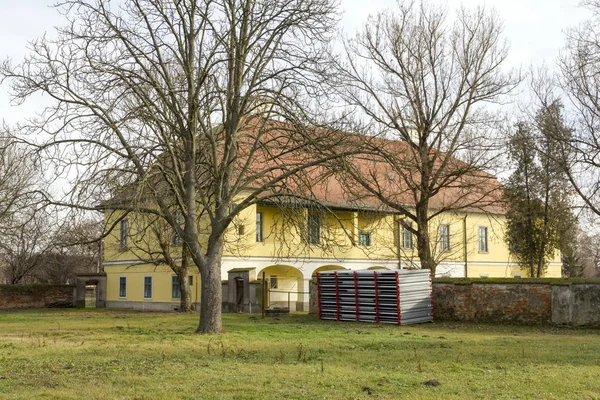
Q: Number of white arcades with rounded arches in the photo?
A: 3